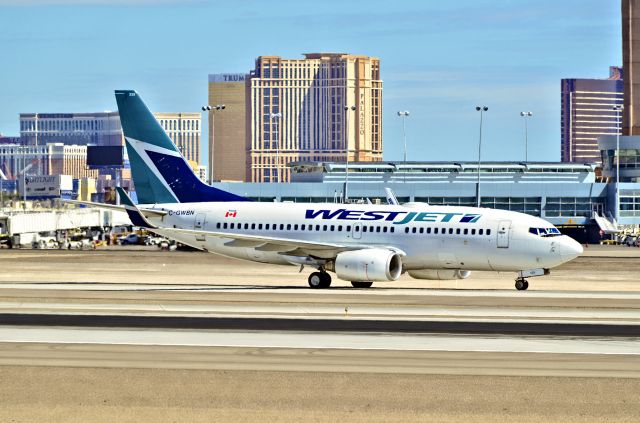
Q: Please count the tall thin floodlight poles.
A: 7